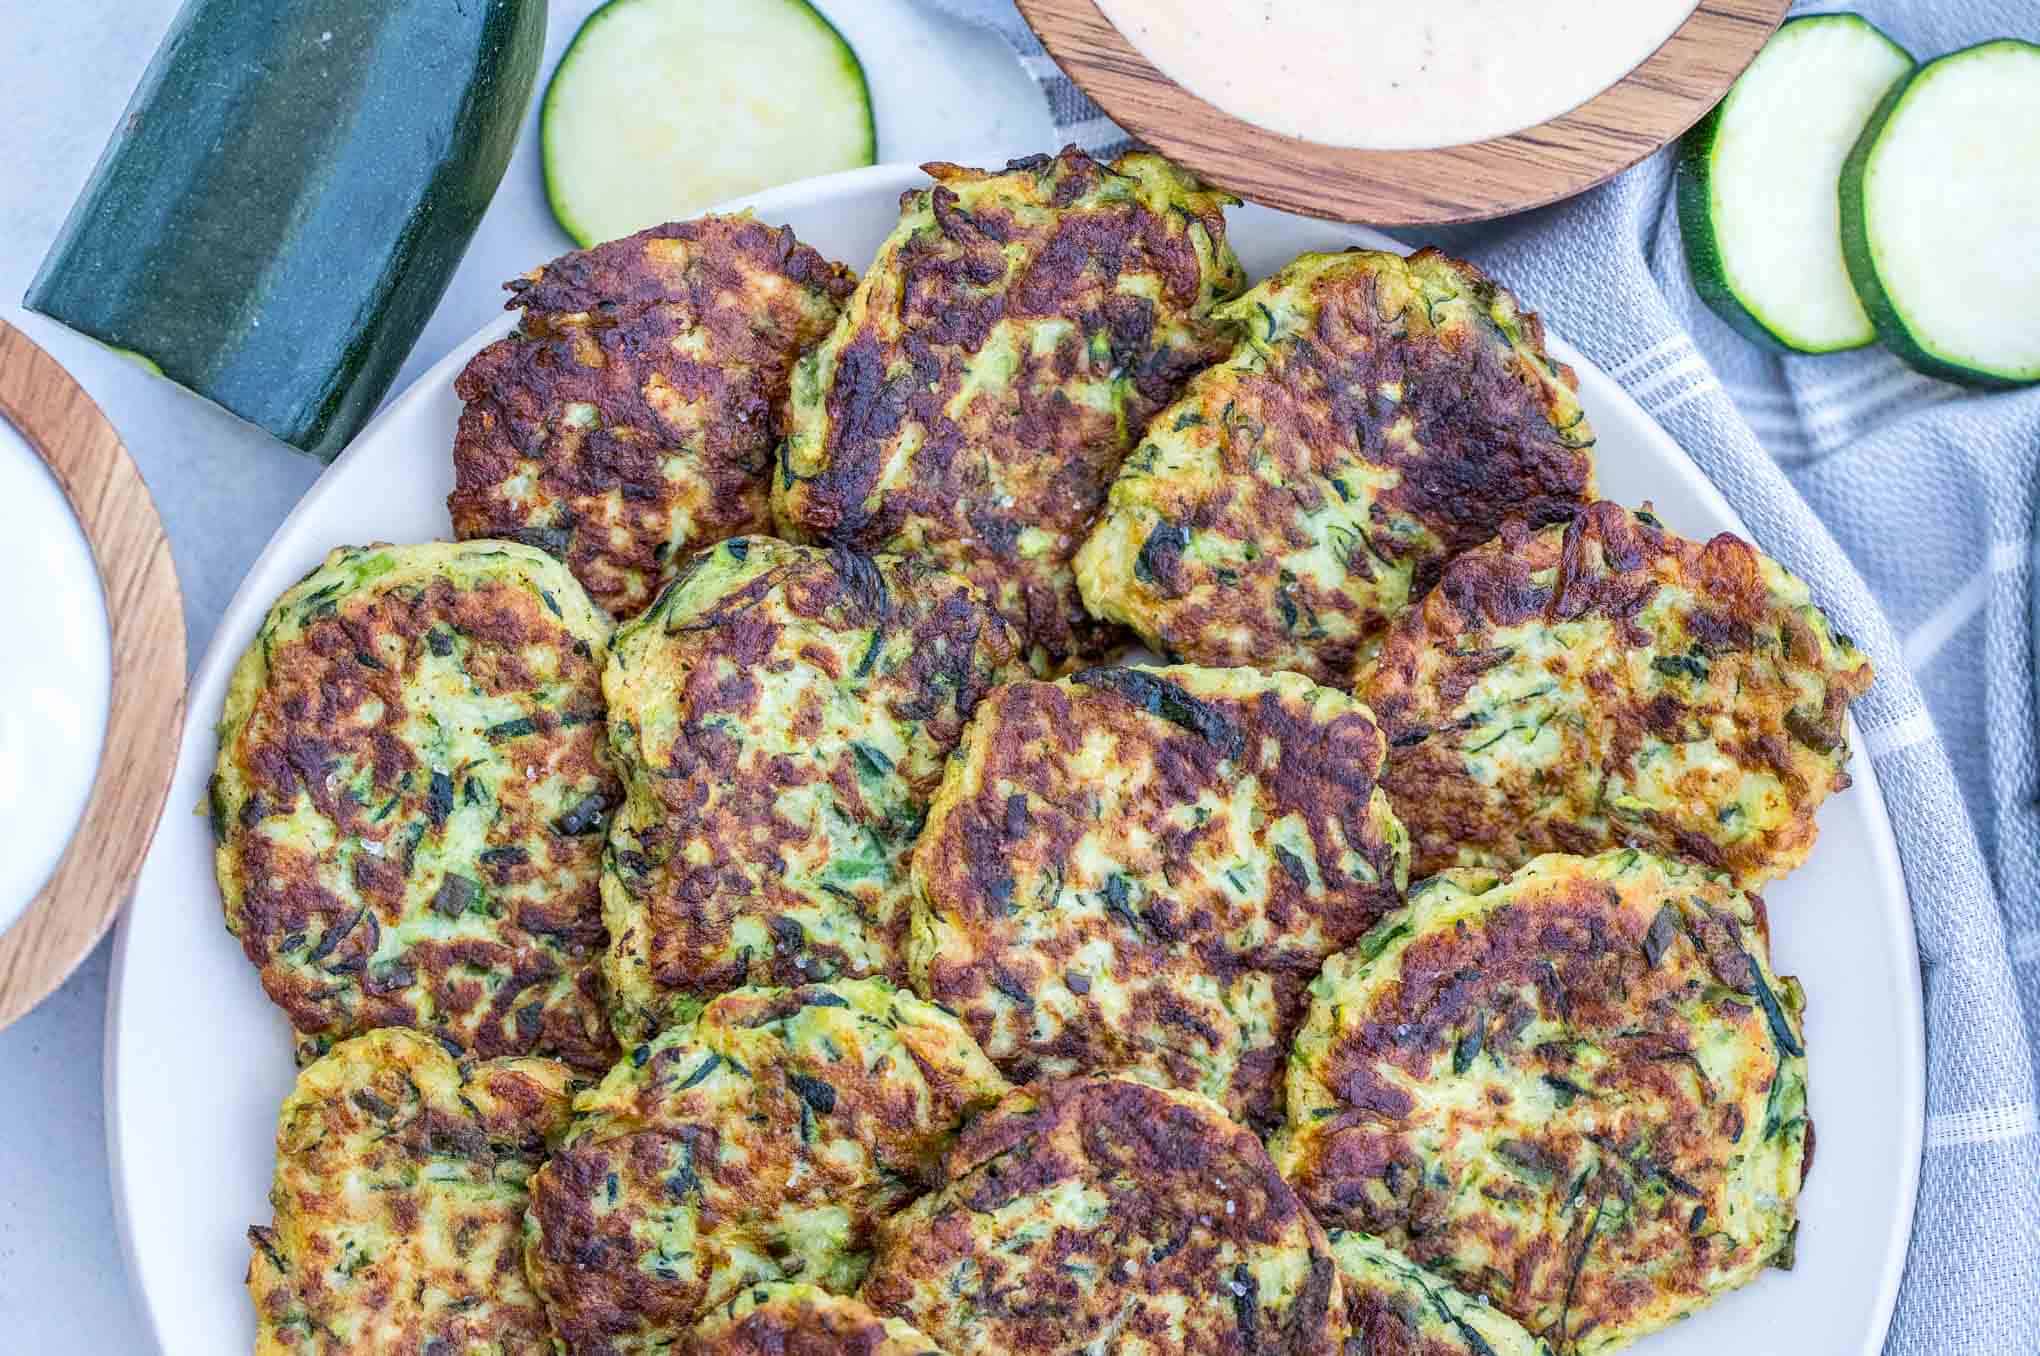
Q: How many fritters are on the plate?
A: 13